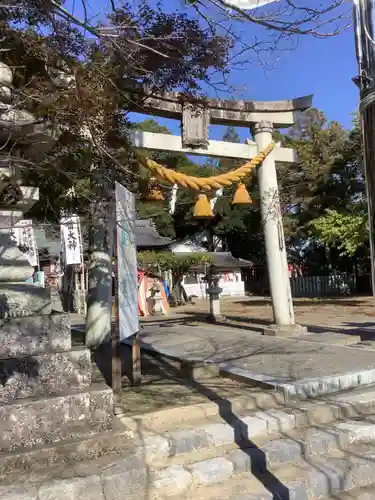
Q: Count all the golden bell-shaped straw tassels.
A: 3